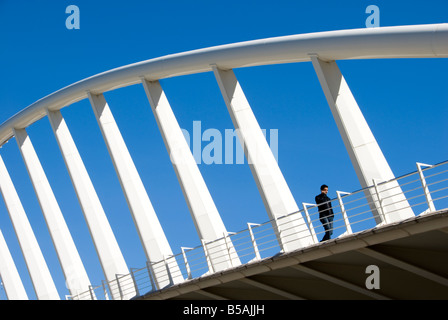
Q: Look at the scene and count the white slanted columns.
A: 8